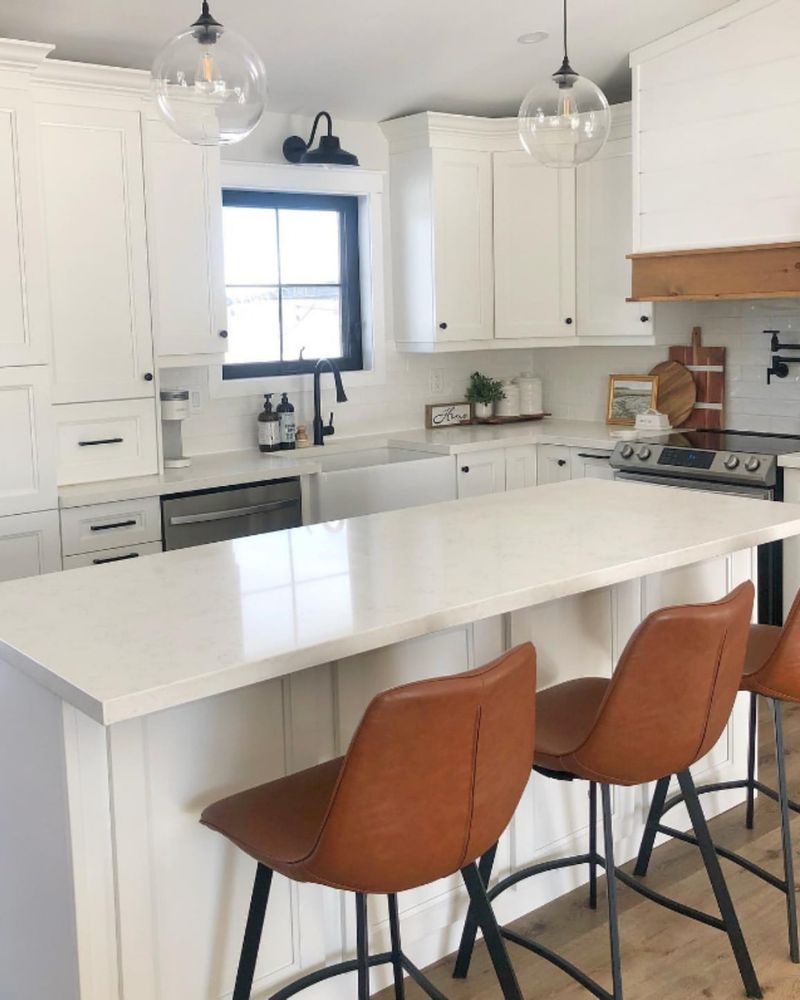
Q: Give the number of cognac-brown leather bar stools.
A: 3